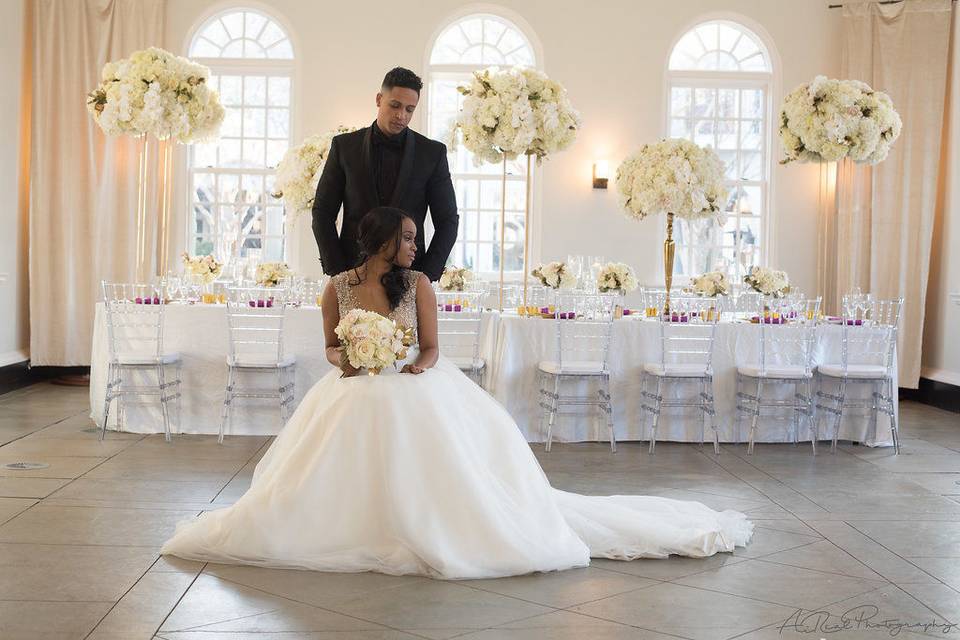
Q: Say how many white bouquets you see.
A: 13